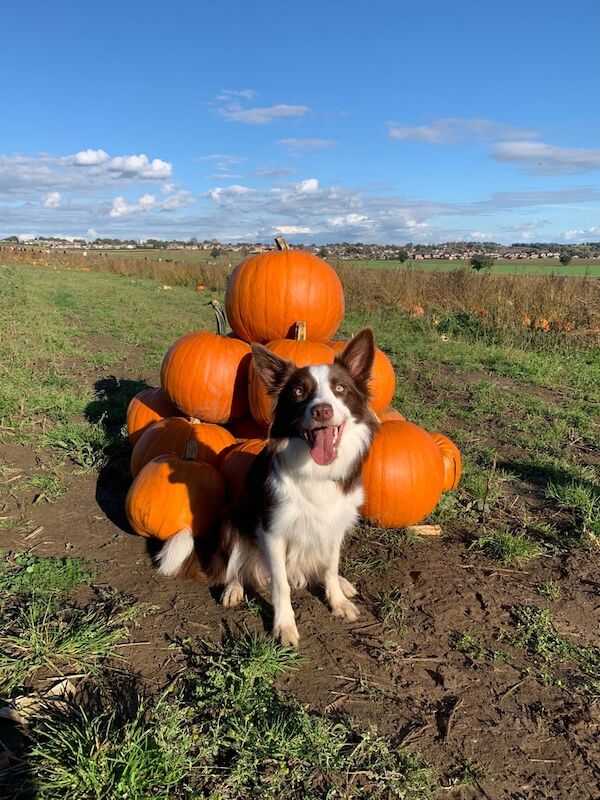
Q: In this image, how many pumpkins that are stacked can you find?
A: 12